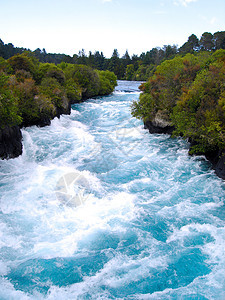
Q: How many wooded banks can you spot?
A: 2